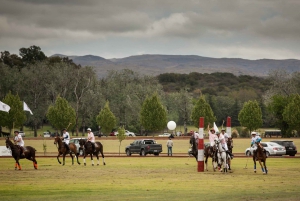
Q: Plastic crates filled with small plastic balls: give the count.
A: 0